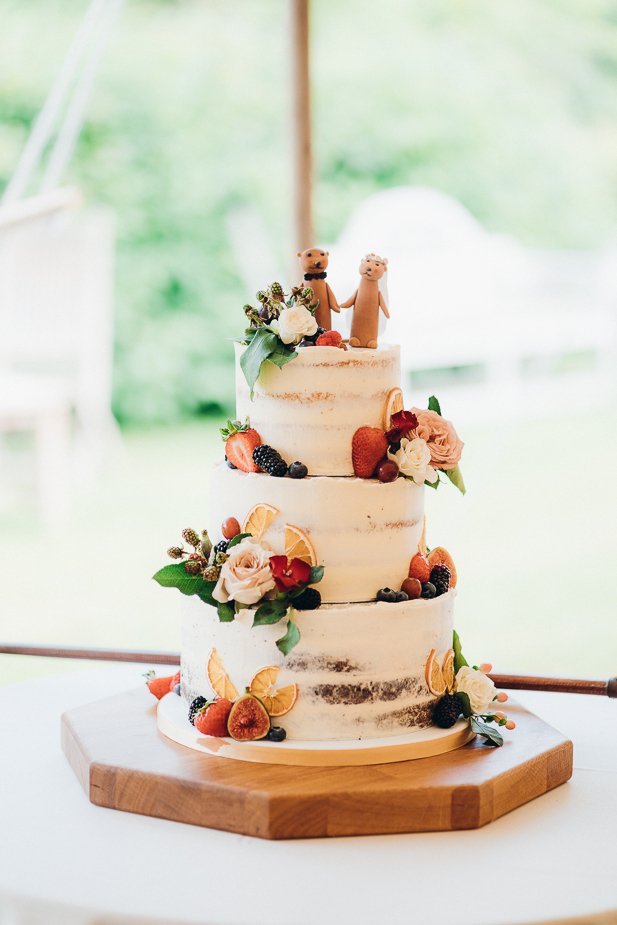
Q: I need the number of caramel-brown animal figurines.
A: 2